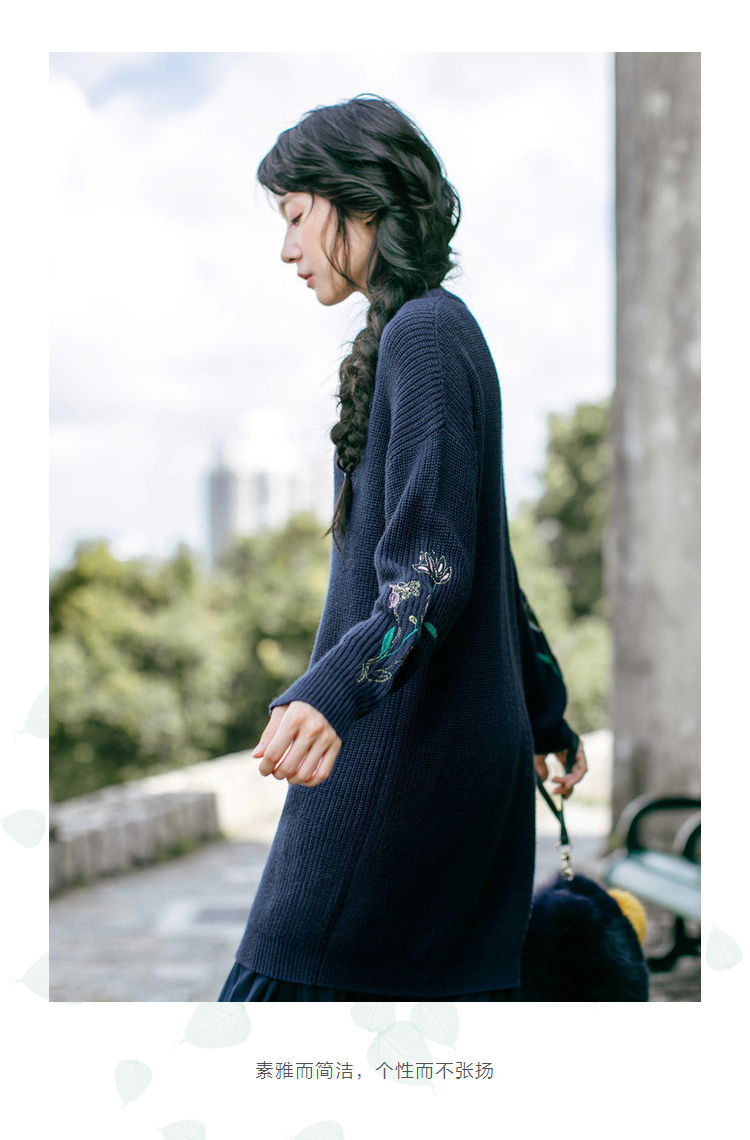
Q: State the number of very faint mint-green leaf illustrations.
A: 11